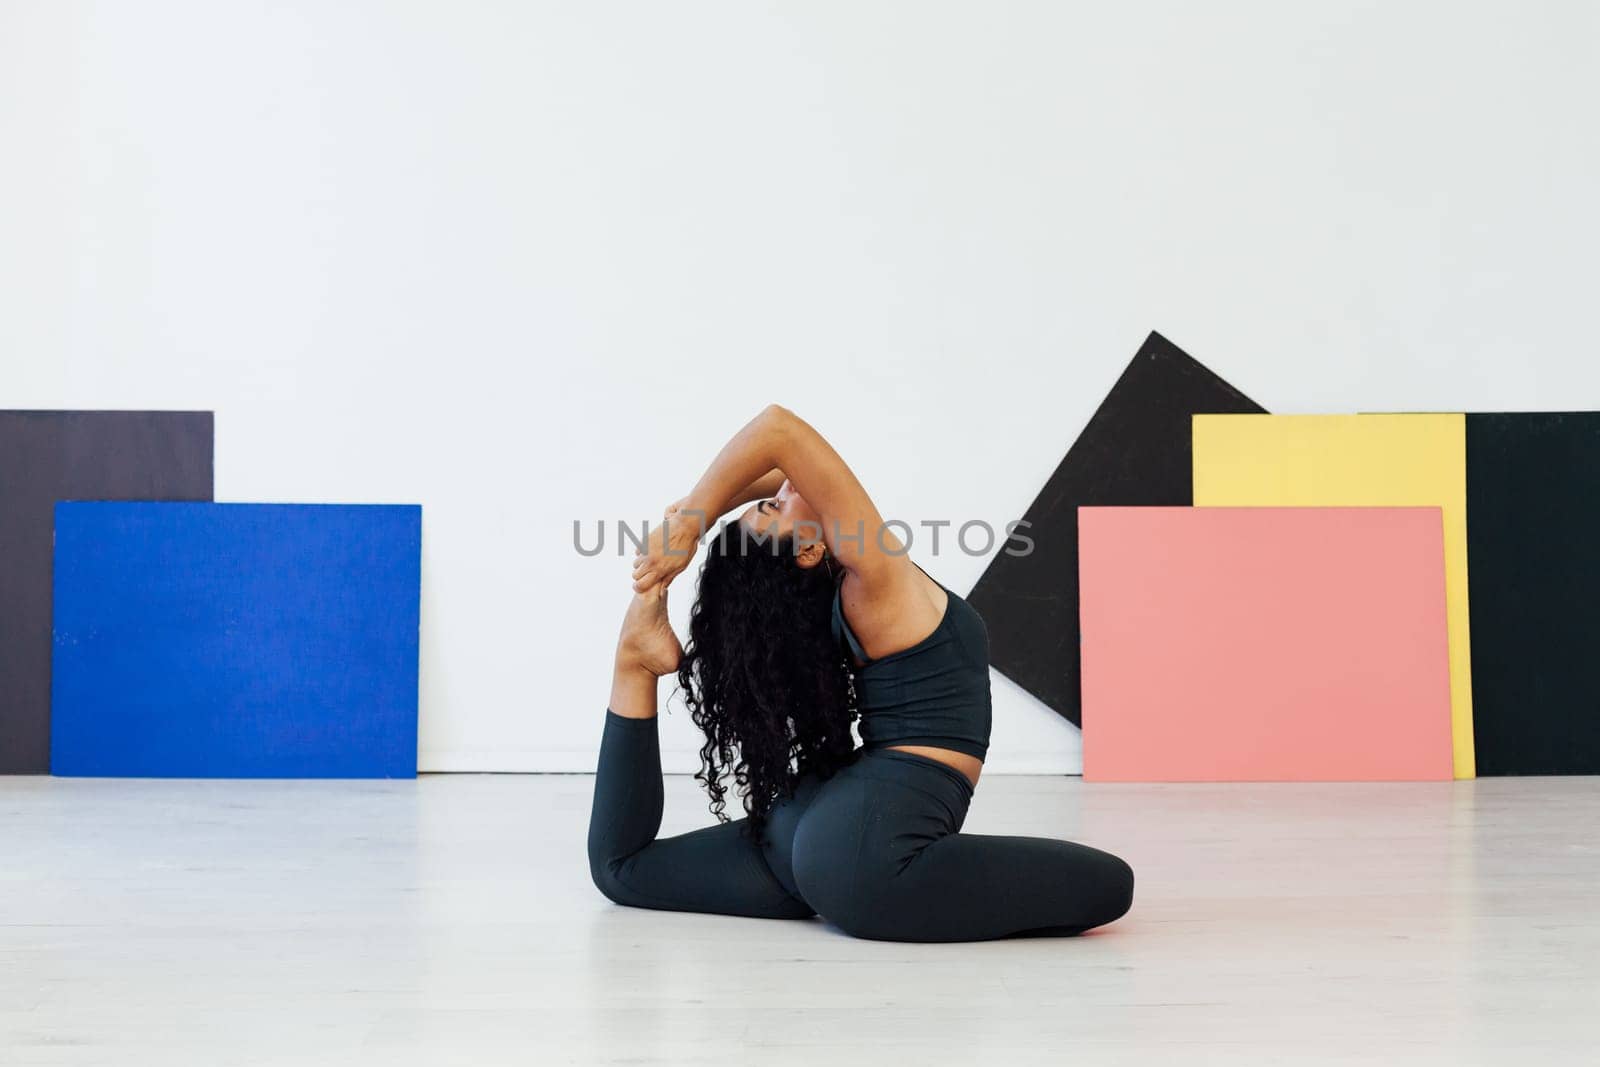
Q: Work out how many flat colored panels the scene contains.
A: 6